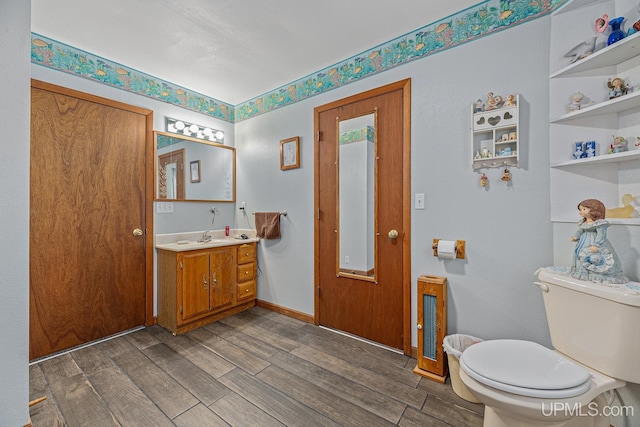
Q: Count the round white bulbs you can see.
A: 4